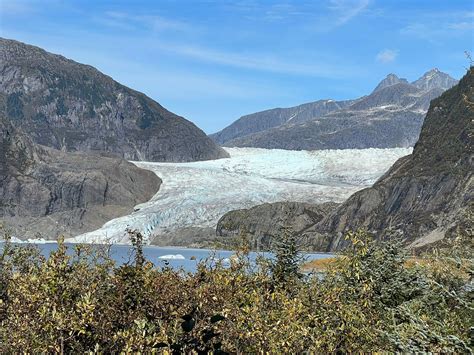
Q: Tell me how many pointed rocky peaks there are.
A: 2